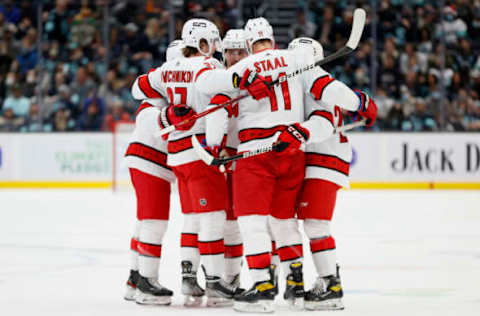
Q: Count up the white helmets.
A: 5